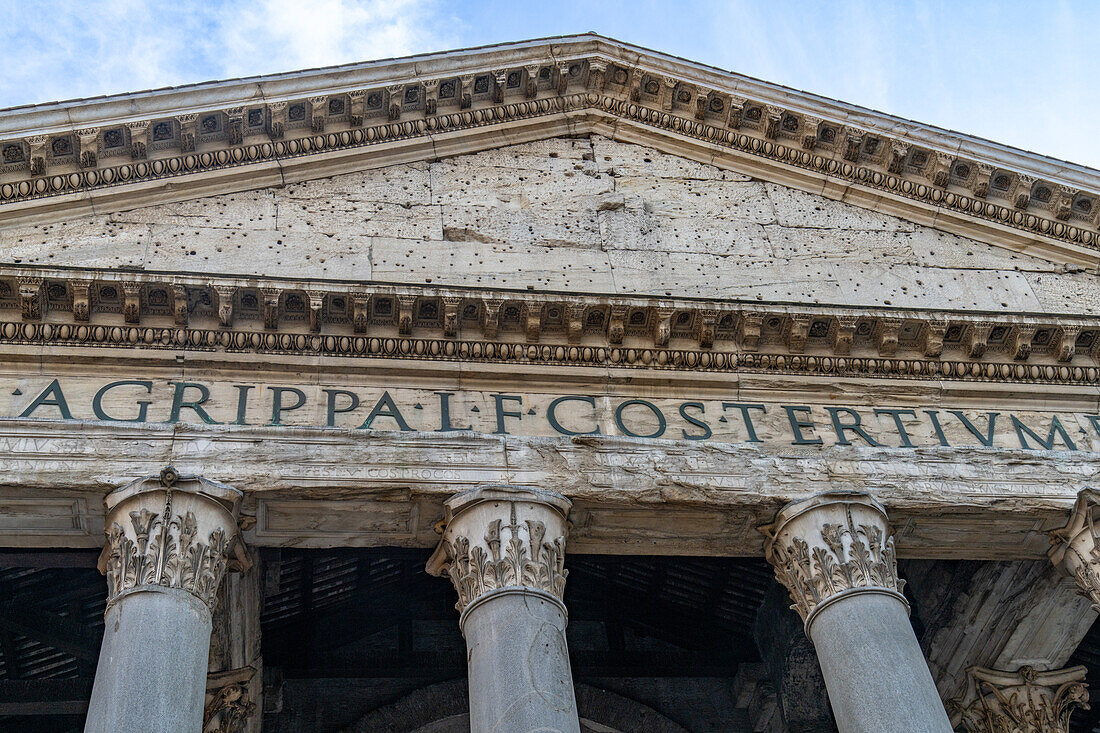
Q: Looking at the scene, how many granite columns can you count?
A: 3